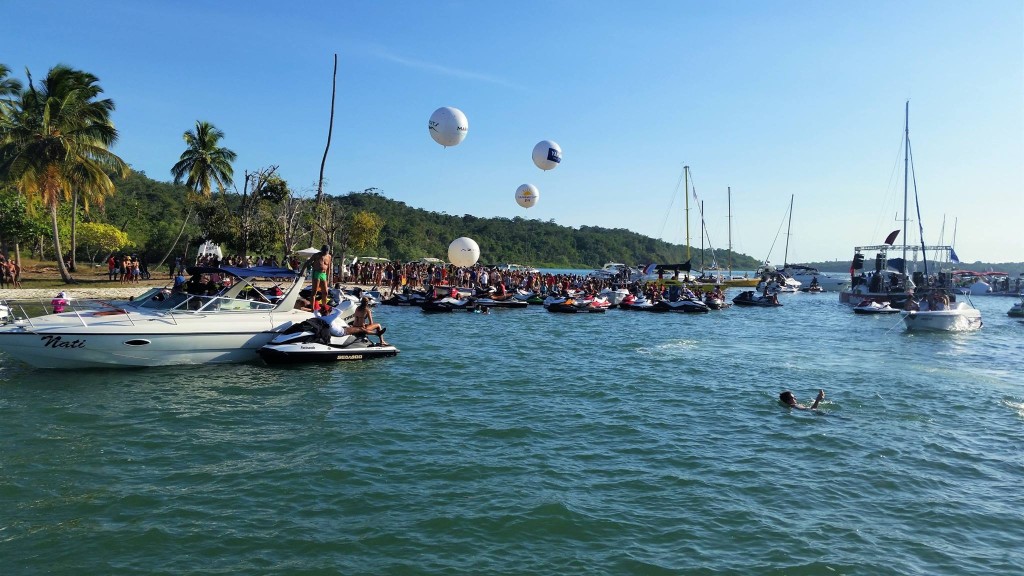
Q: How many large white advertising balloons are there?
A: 4